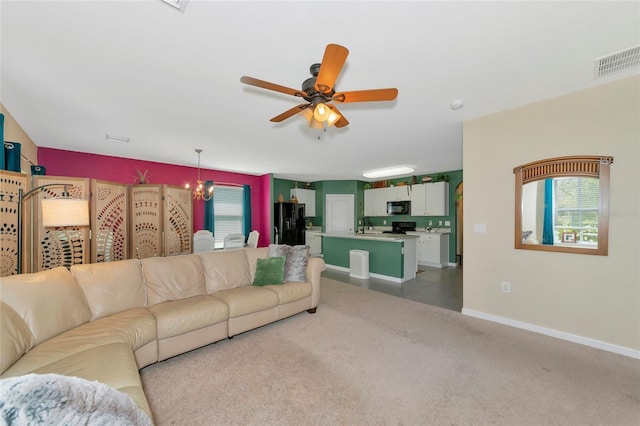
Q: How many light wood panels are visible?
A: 5